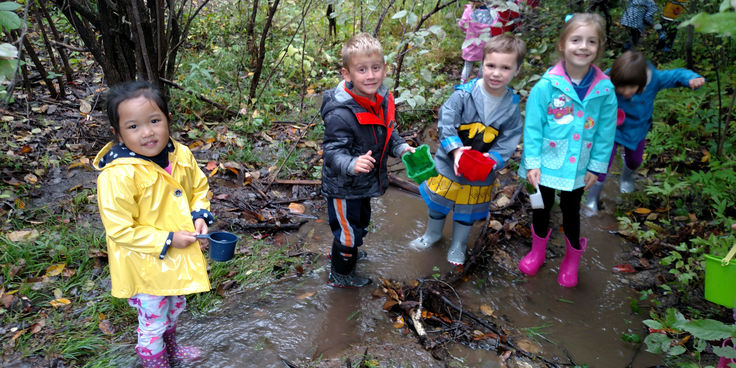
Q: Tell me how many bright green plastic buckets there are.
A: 2